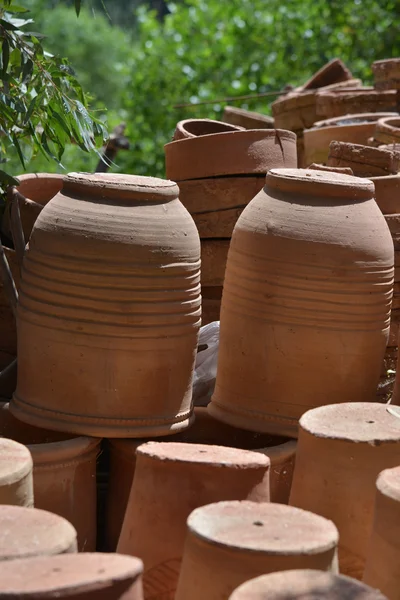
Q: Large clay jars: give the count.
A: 2